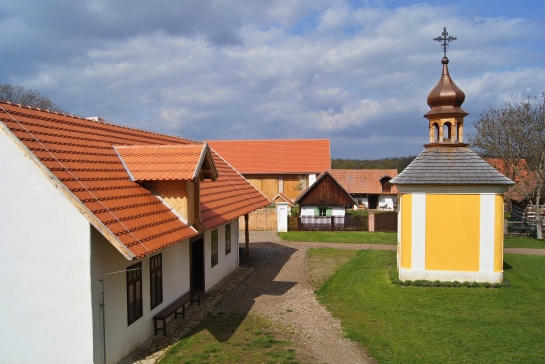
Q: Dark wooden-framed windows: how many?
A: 4